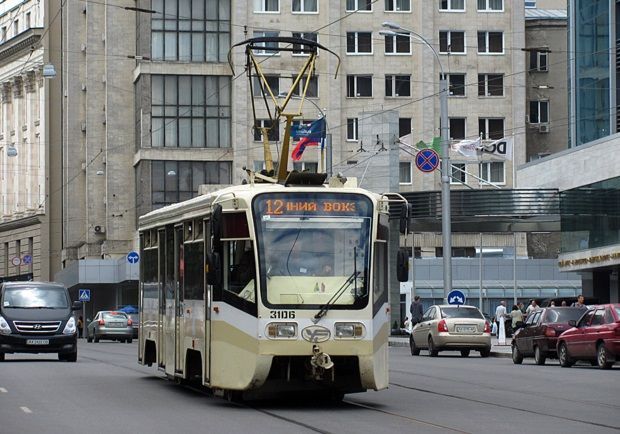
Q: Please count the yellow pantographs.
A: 1